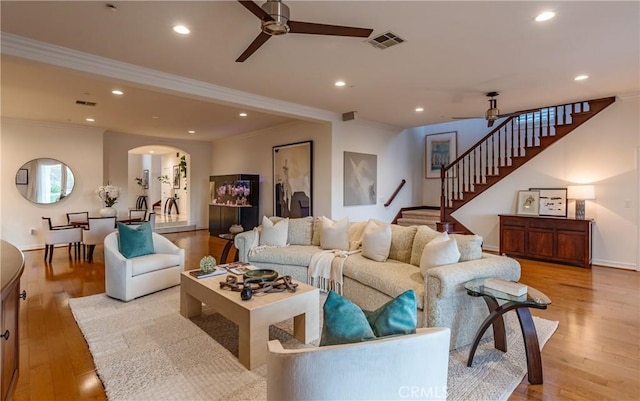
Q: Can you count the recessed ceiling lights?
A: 9